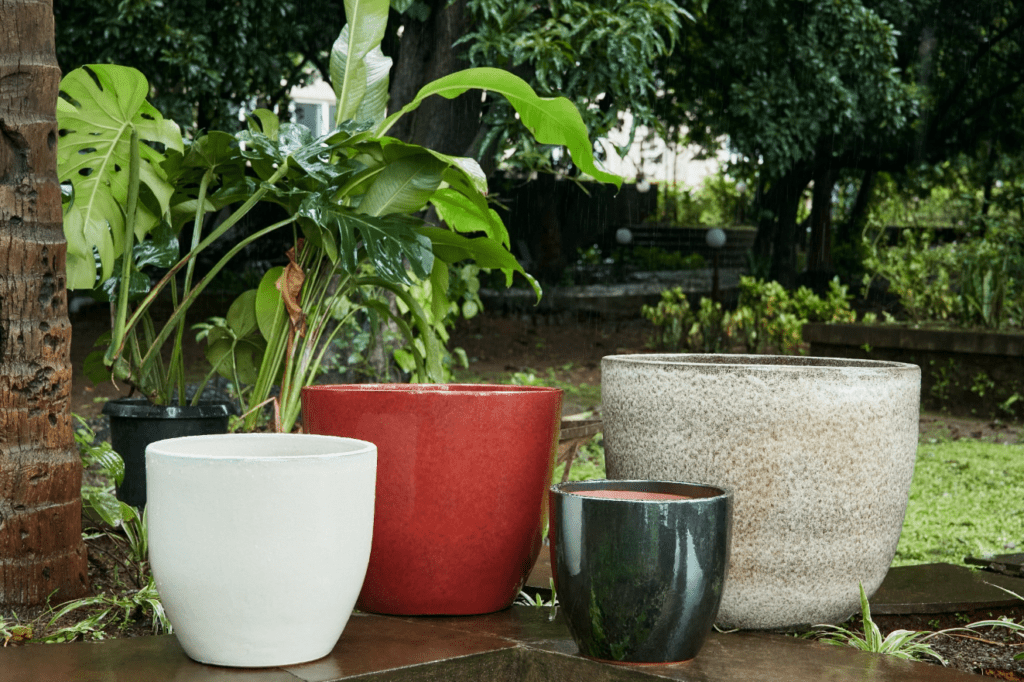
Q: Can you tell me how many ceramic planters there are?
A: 4